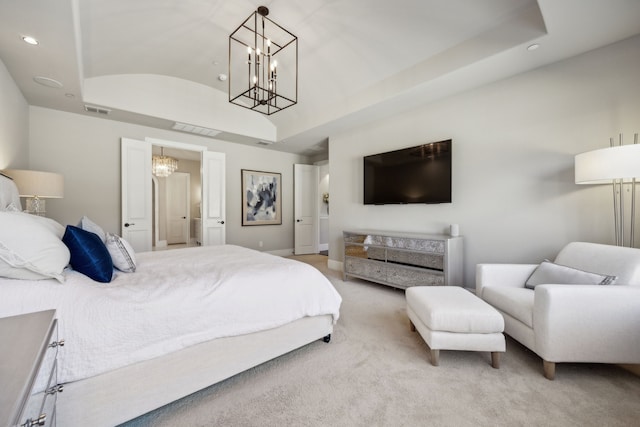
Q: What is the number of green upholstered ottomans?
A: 0